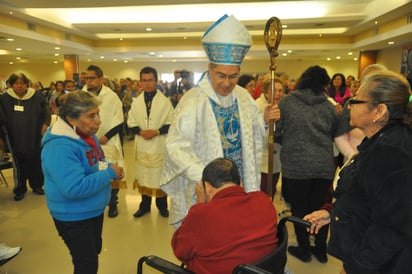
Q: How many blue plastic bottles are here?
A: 0